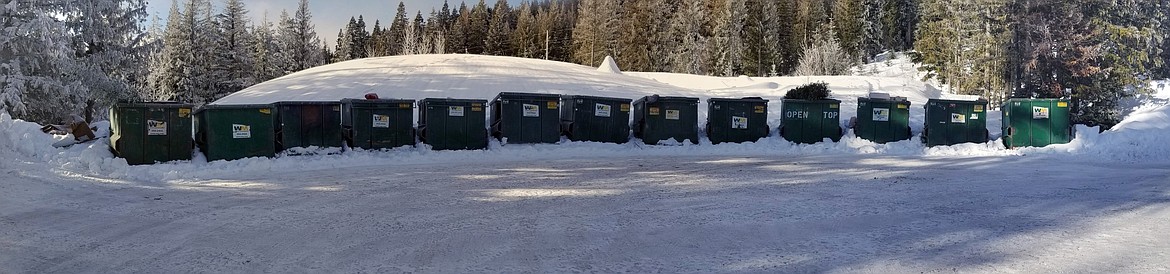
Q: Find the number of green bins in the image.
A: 13